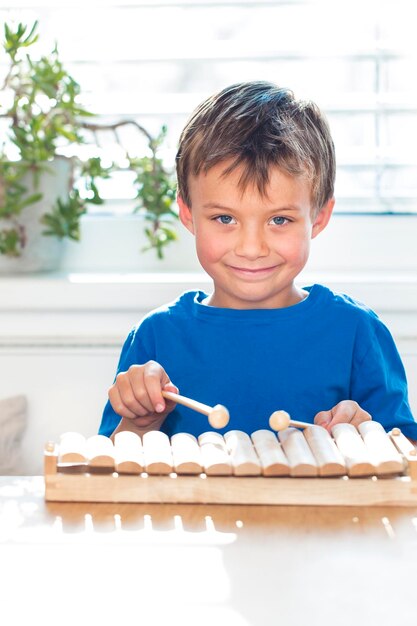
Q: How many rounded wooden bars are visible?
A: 12